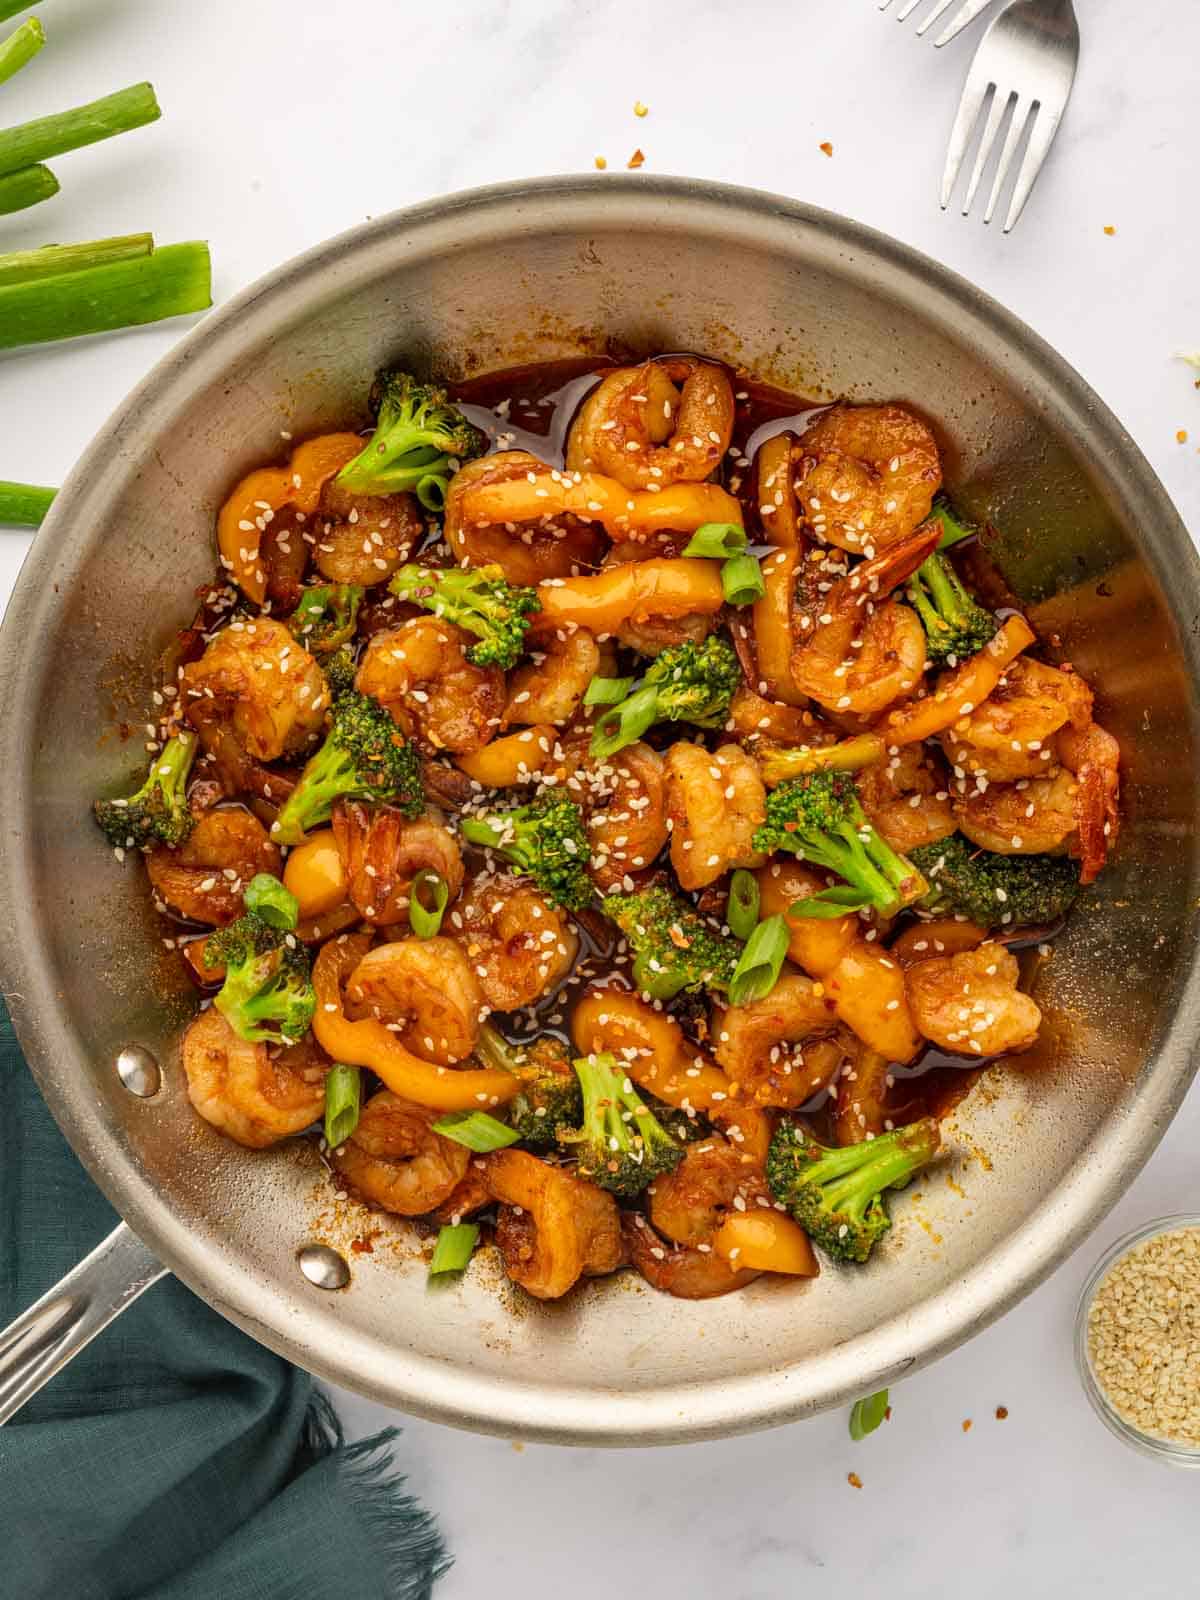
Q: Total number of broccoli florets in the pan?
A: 15